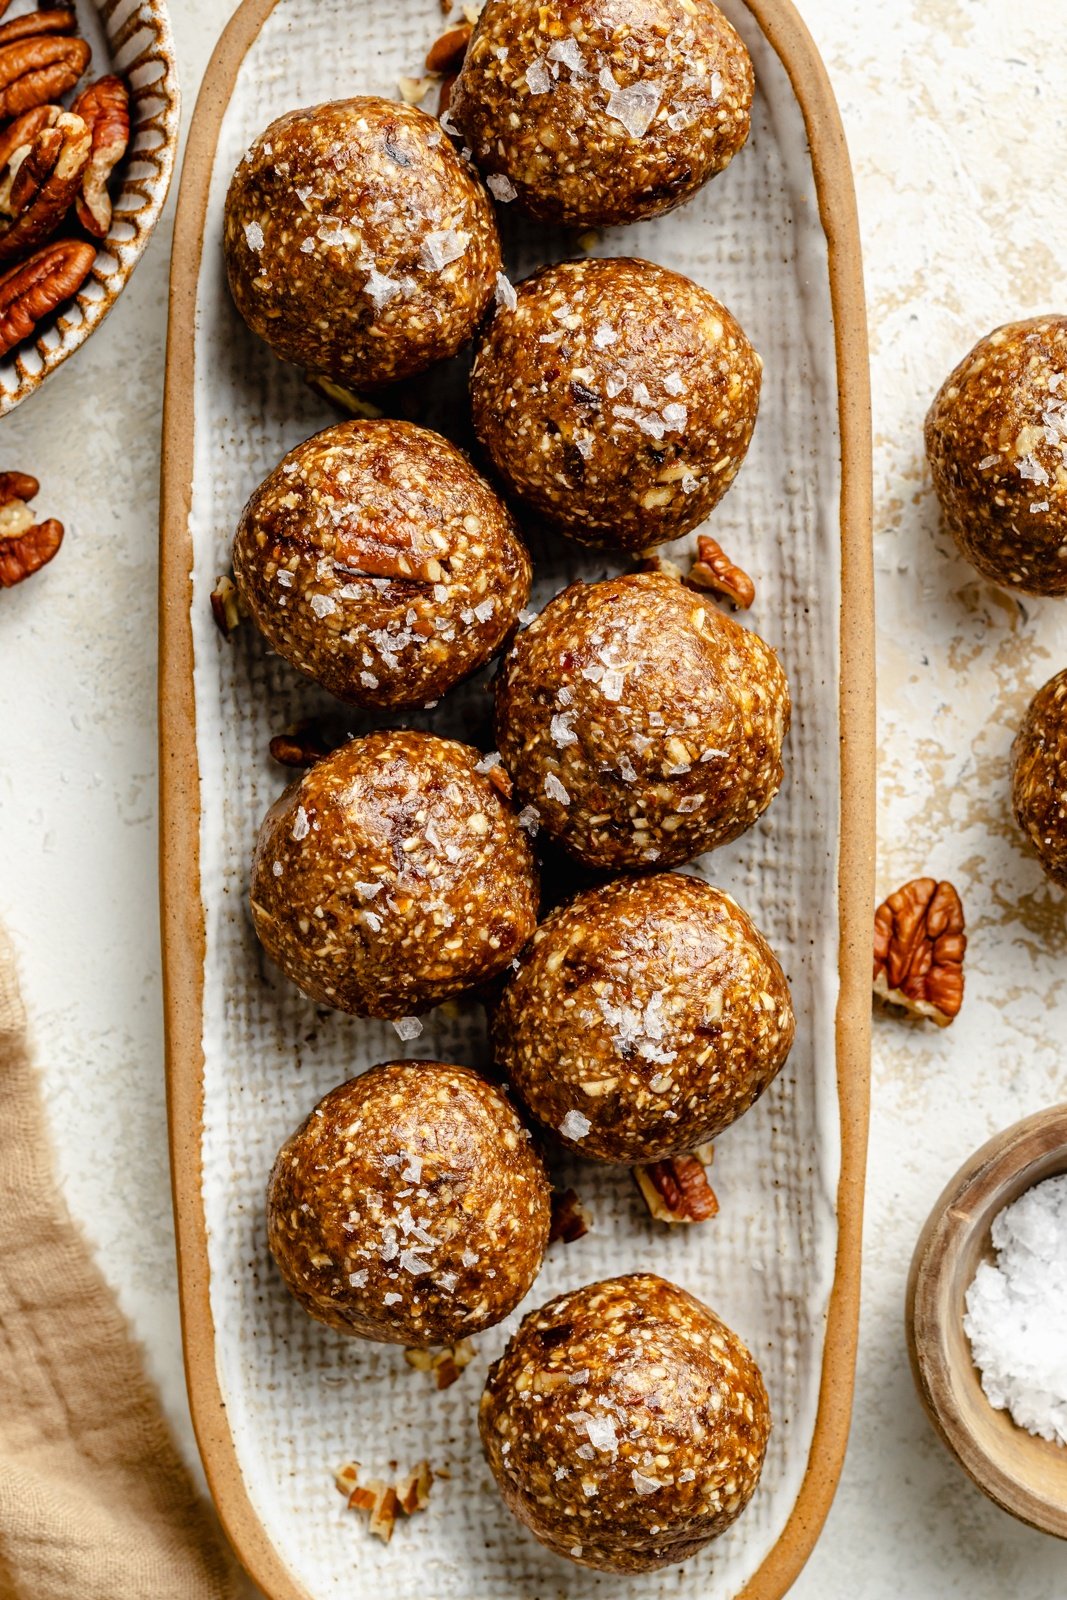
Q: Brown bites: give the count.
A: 11